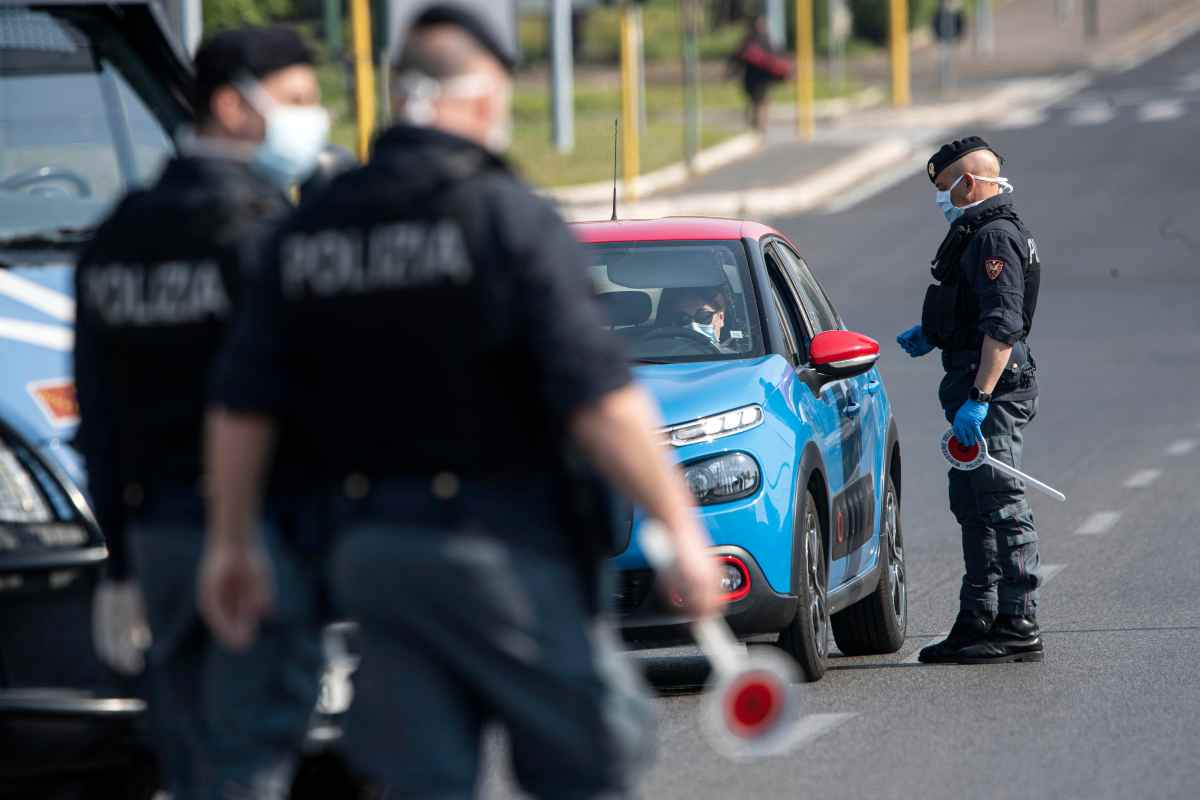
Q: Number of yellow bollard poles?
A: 4